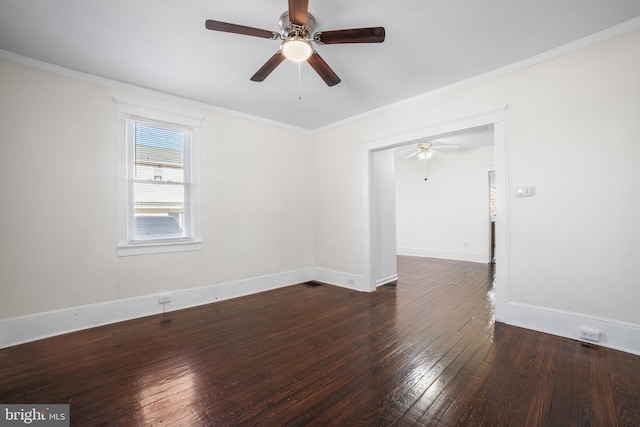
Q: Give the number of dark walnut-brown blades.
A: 5